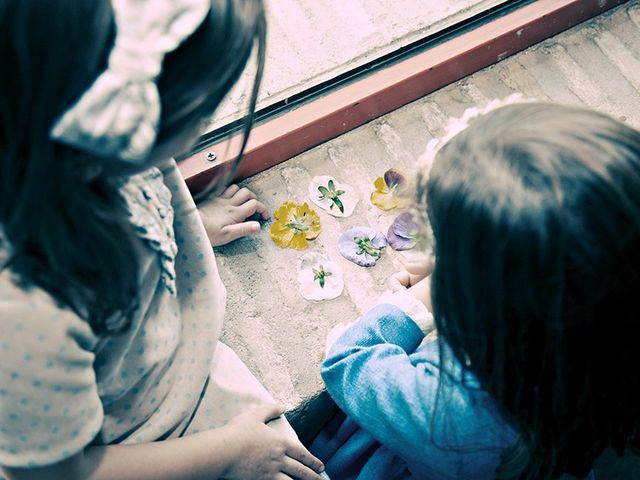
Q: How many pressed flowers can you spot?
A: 6